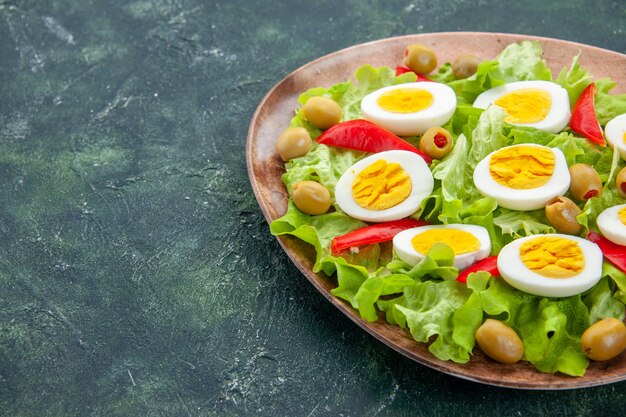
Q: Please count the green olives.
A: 11